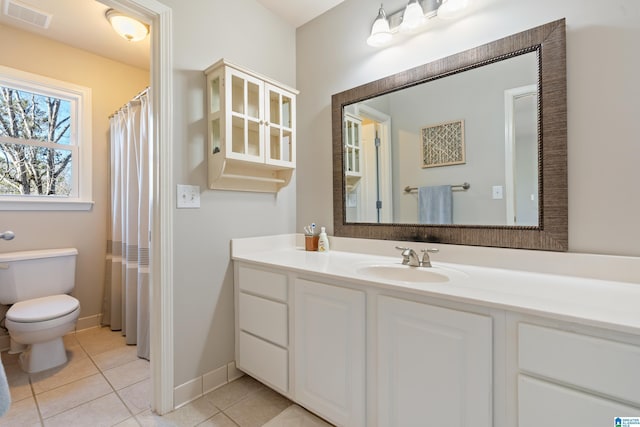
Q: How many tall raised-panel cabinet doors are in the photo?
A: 2